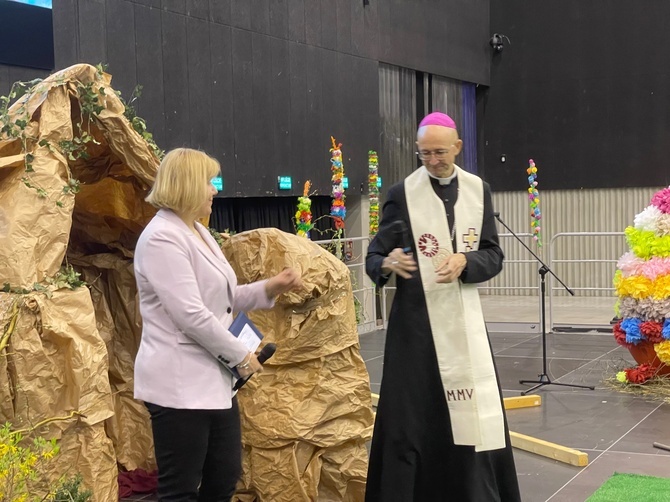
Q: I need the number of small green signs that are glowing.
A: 4